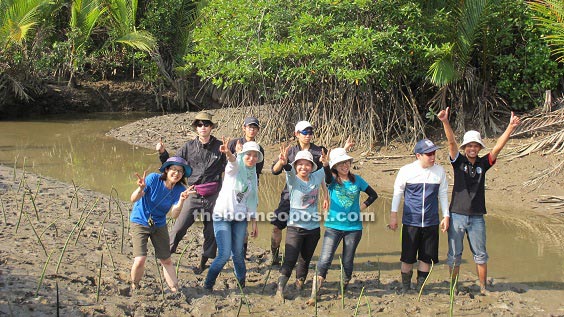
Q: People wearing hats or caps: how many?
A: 9